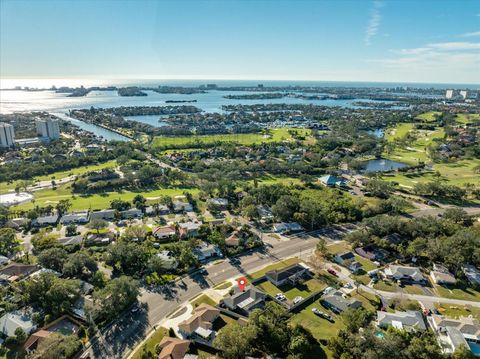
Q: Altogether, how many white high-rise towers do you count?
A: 4